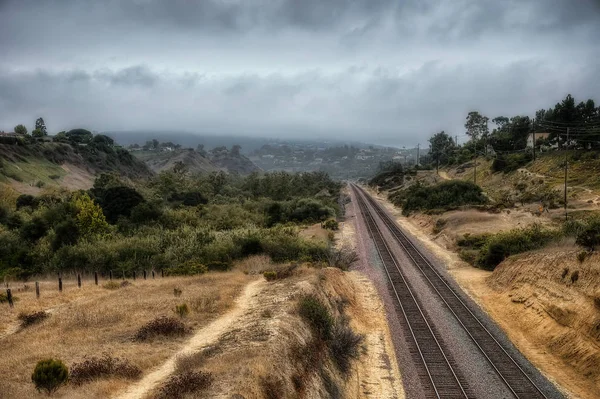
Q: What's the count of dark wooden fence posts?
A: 11